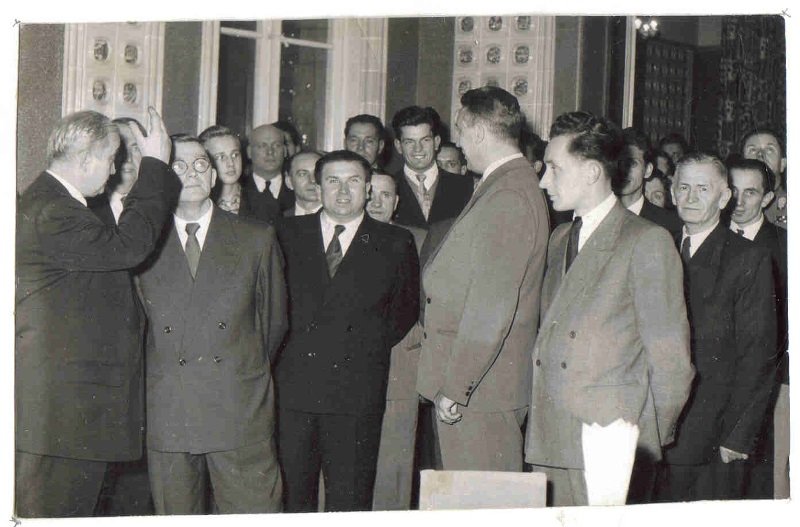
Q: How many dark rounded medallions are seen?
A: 13